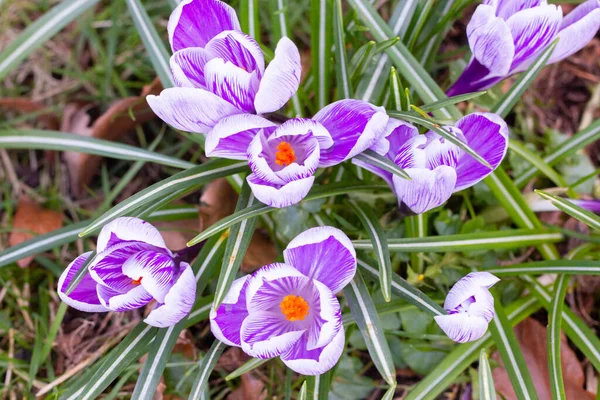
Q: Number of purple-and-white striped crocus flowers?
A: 7